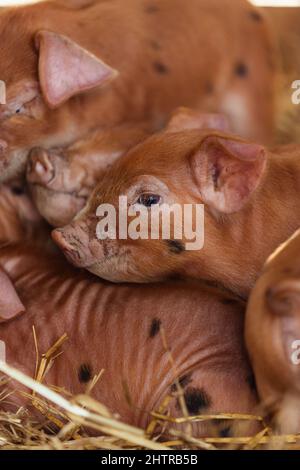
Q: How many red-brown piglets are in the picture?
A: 5